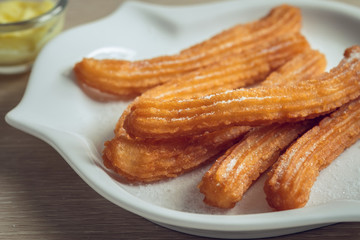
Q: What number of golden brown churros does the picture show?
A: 6